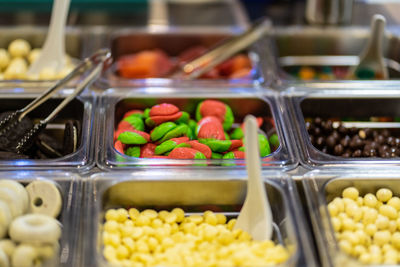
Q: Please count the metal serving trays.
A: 9